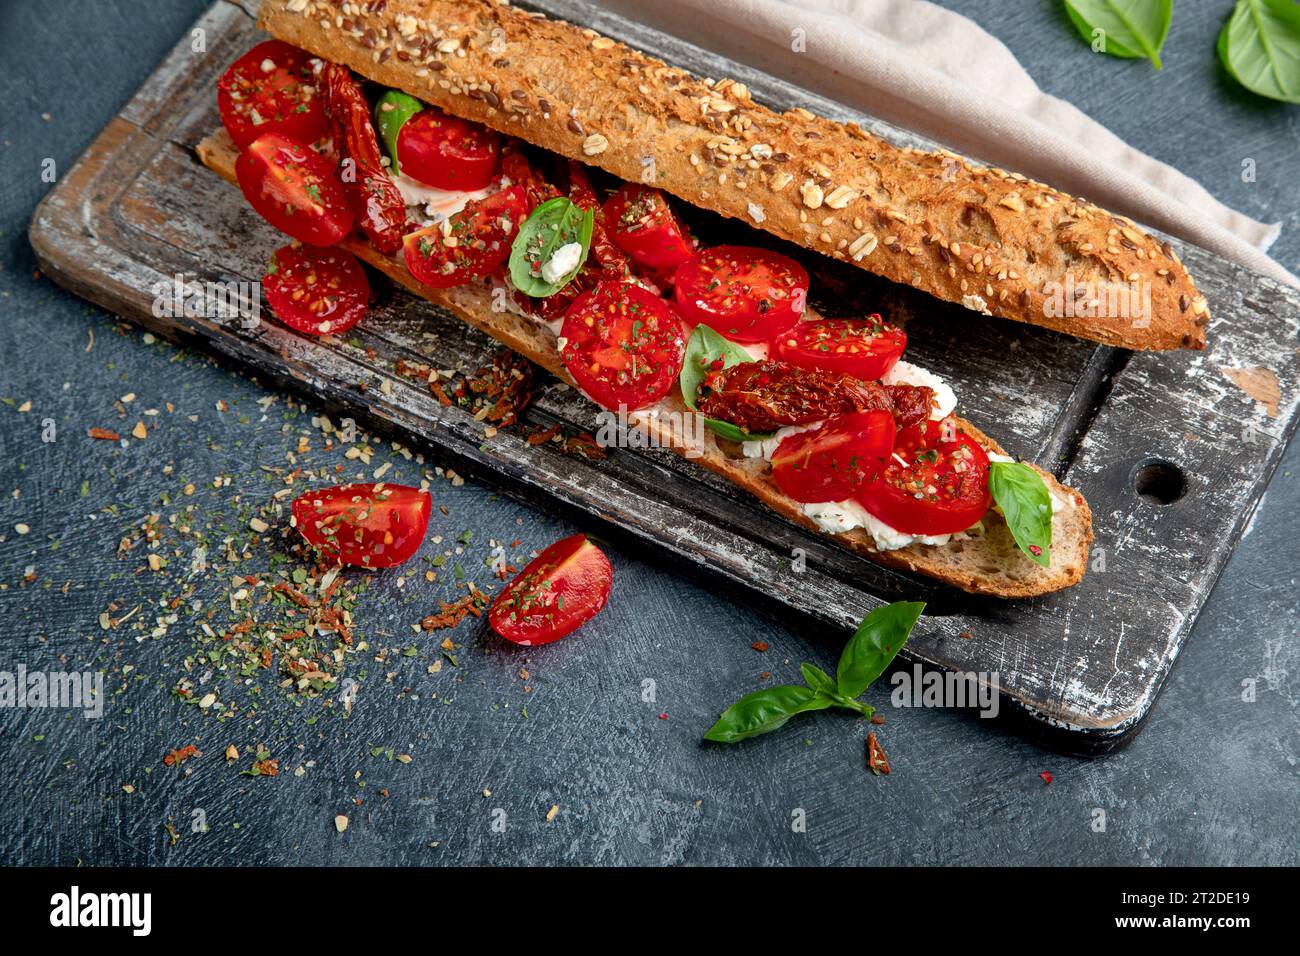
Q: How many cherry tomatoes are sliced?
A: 13